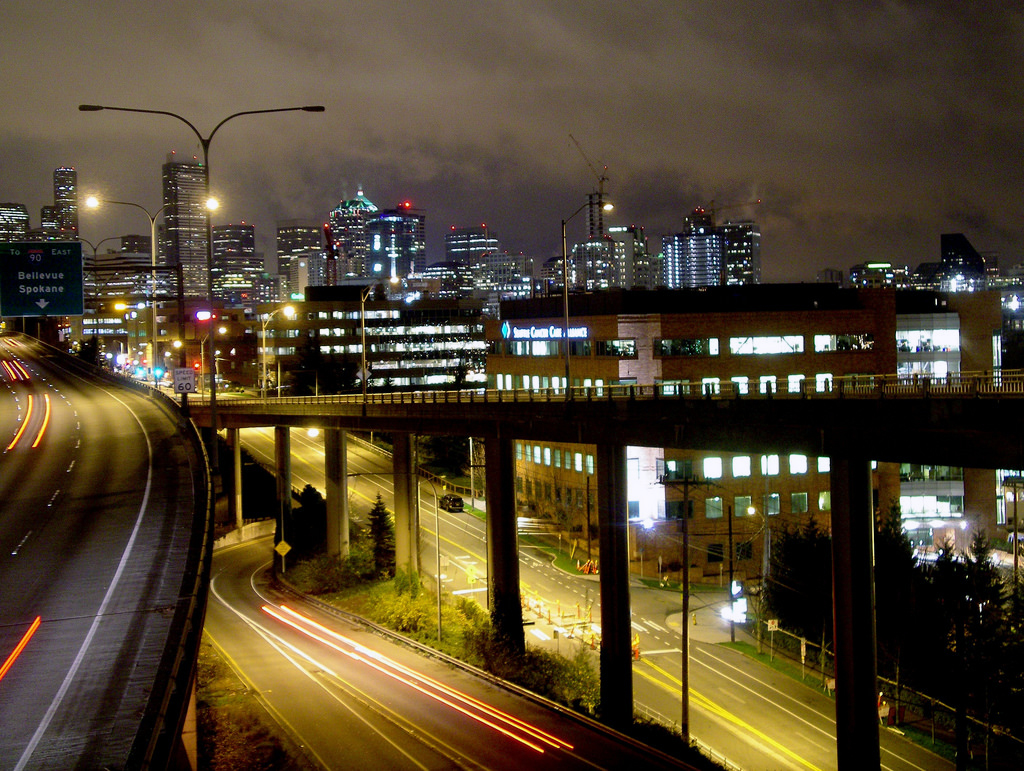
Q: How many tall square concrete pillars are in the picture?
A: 7